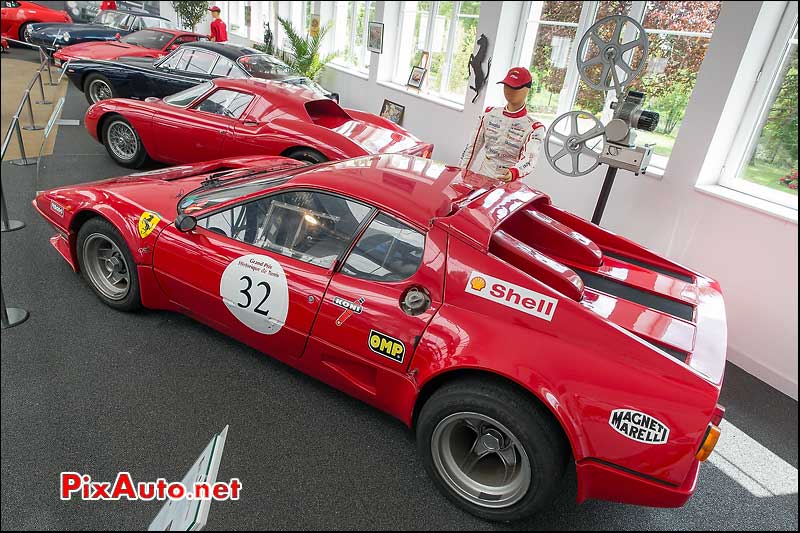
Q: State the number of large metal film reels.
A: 2